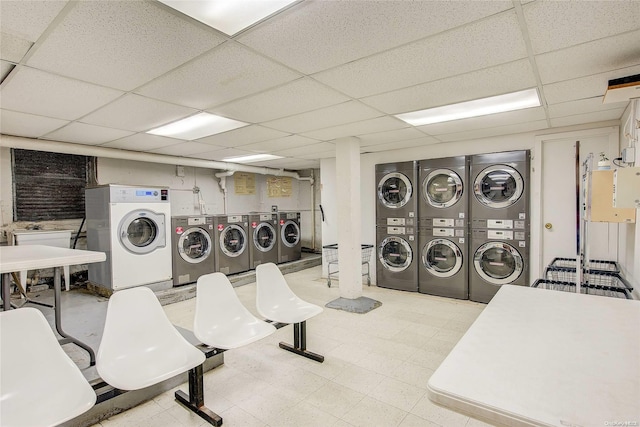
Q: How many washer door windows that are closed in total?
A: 11